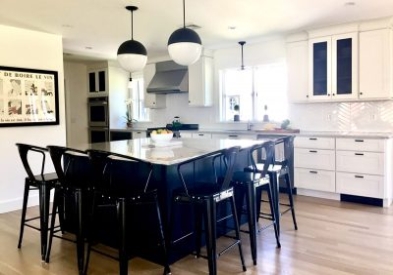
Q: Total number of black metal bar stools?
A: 6